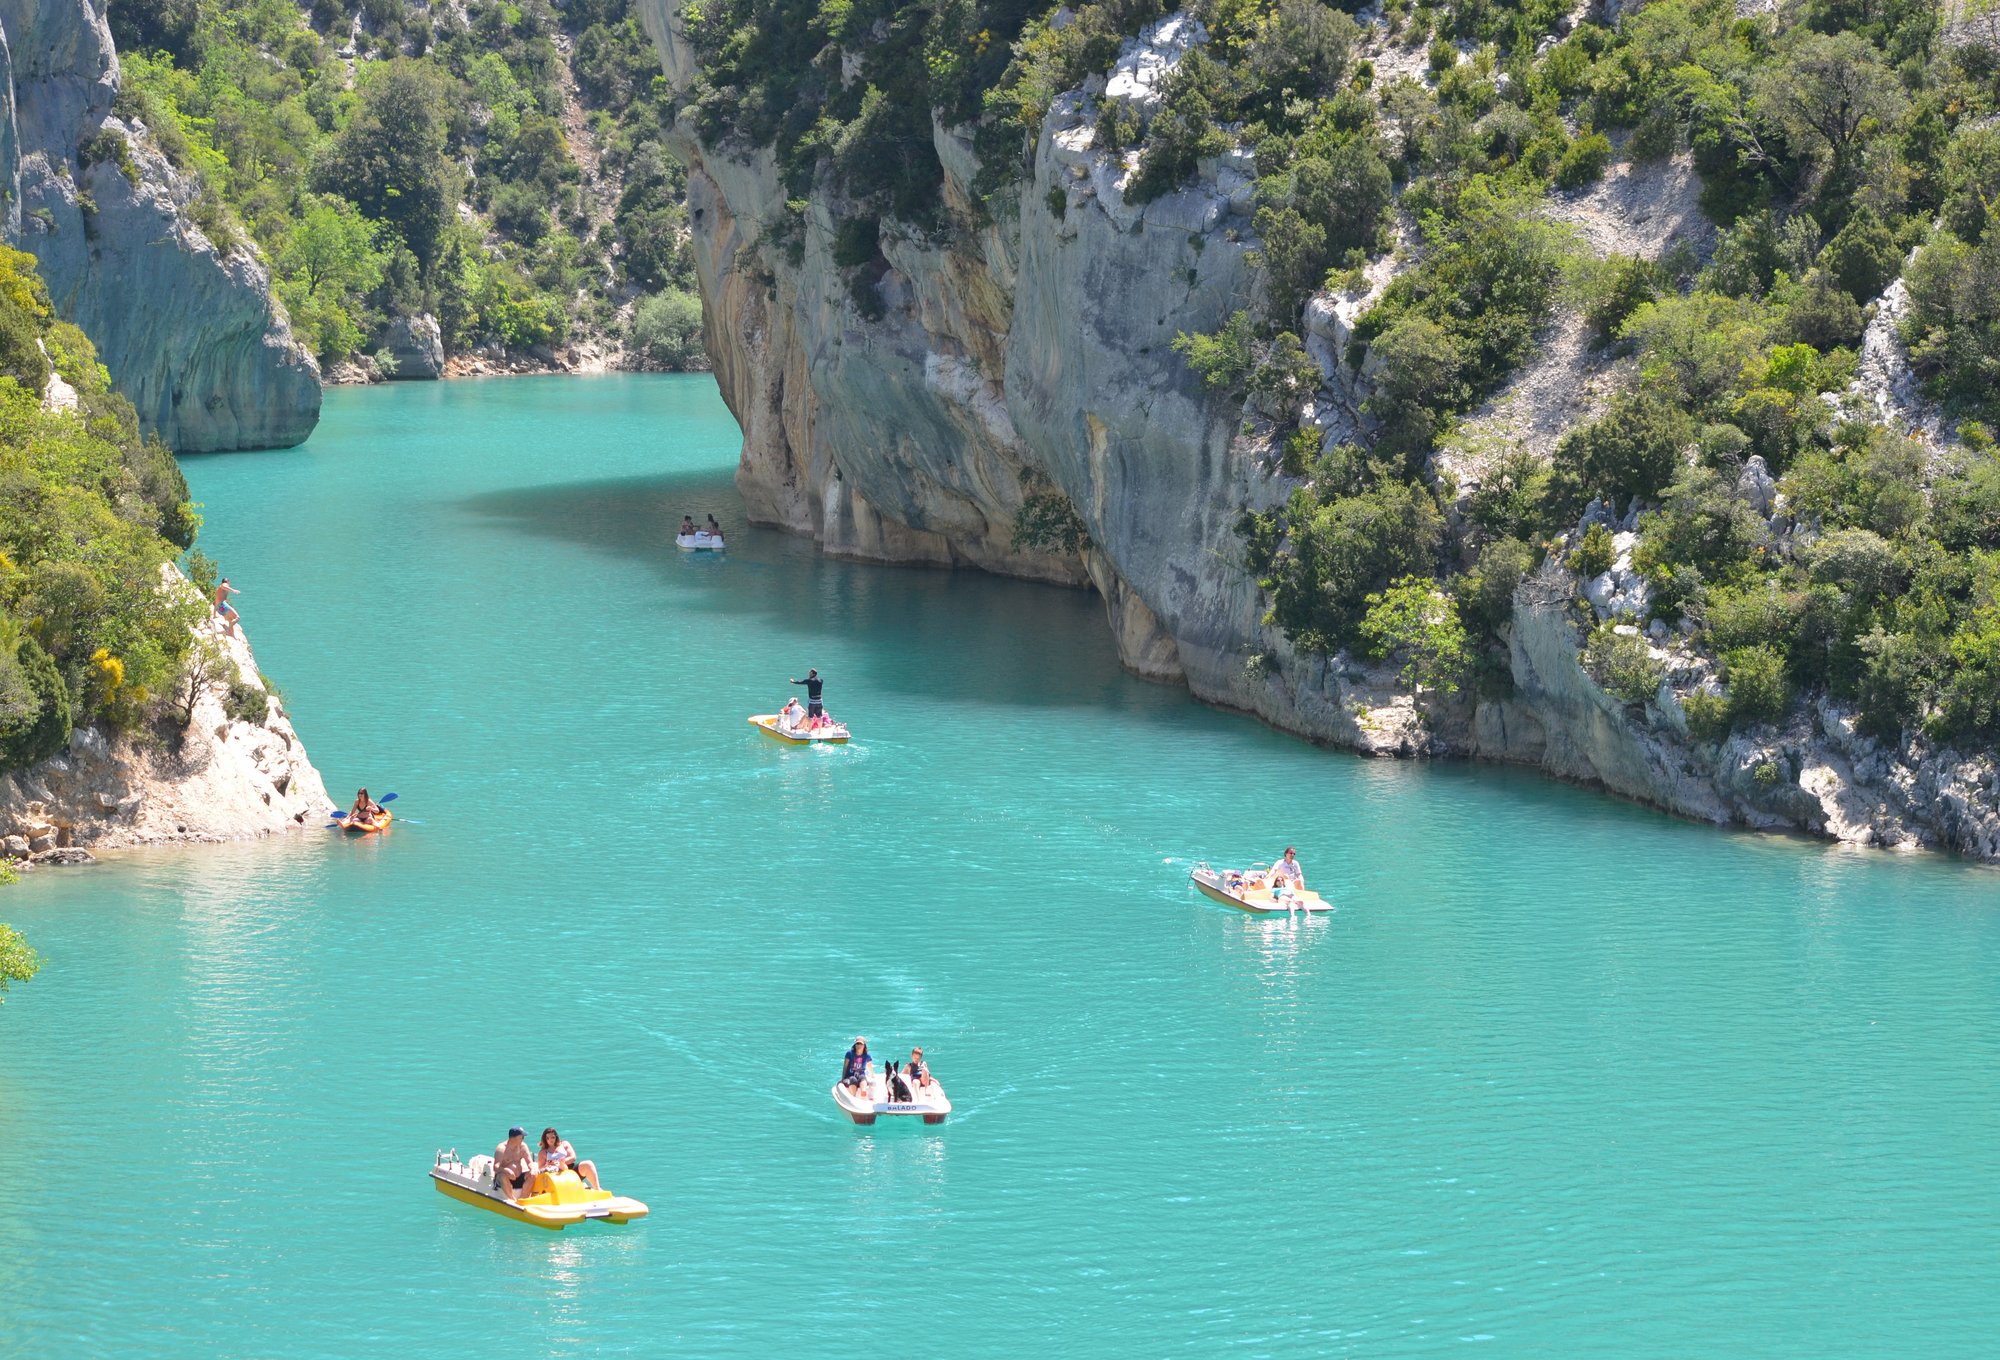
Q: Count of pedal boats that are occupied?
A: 5